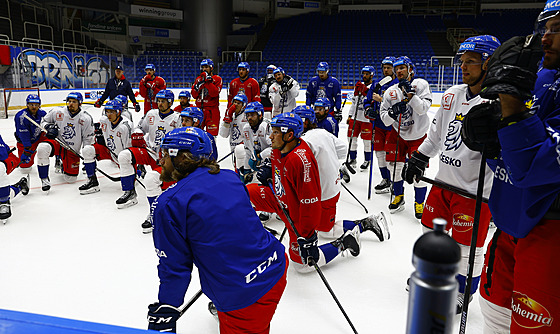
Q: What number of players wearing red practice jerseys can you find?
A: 5